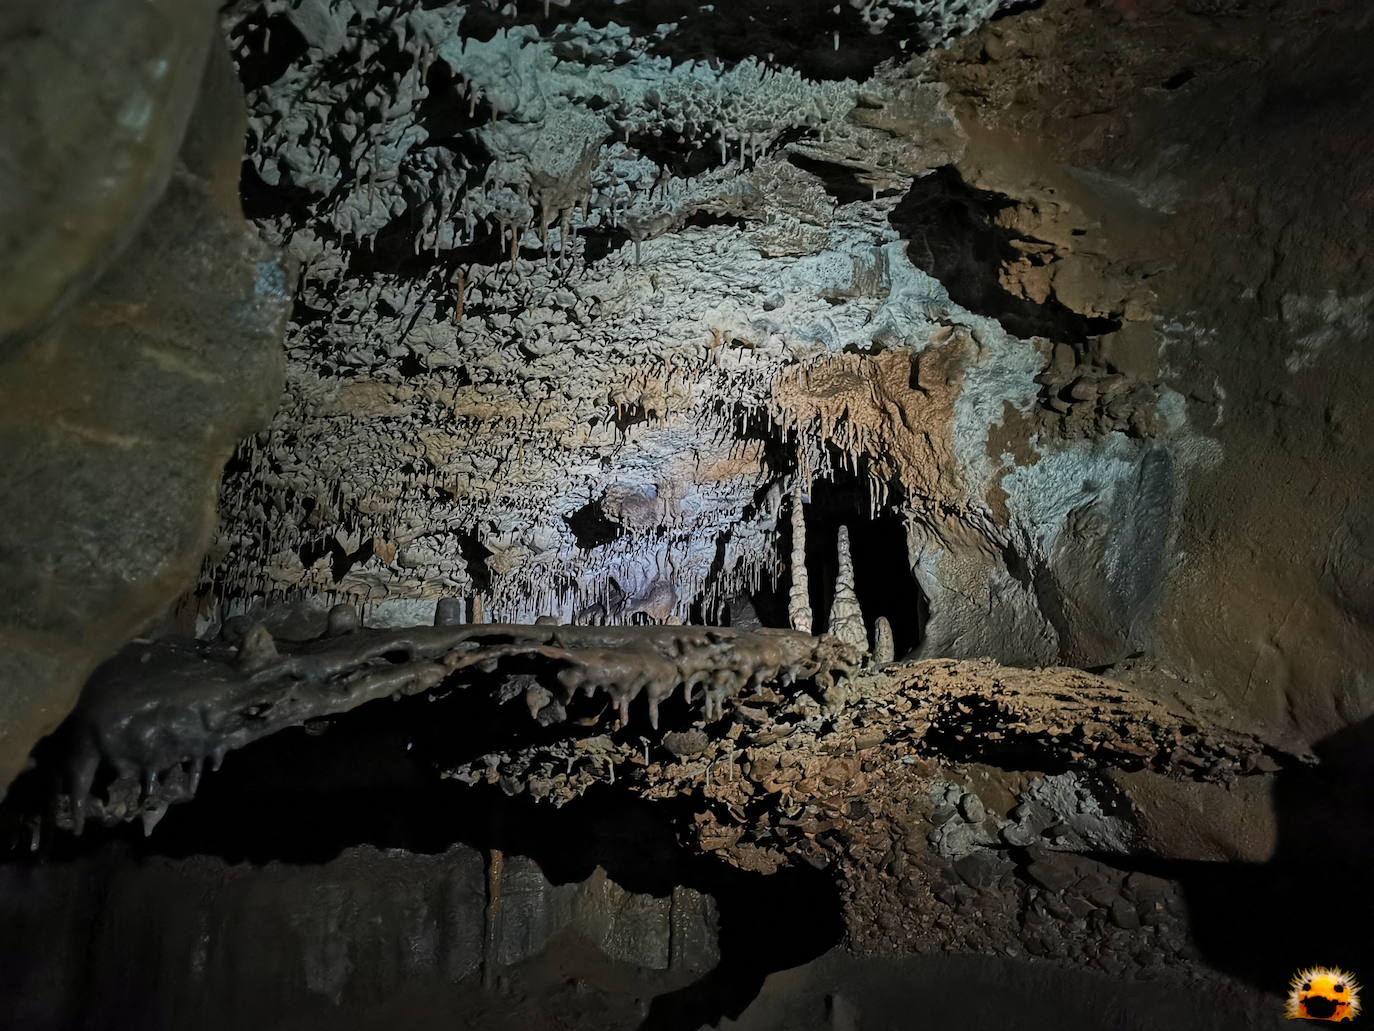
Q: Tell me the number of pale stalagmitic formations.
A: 3